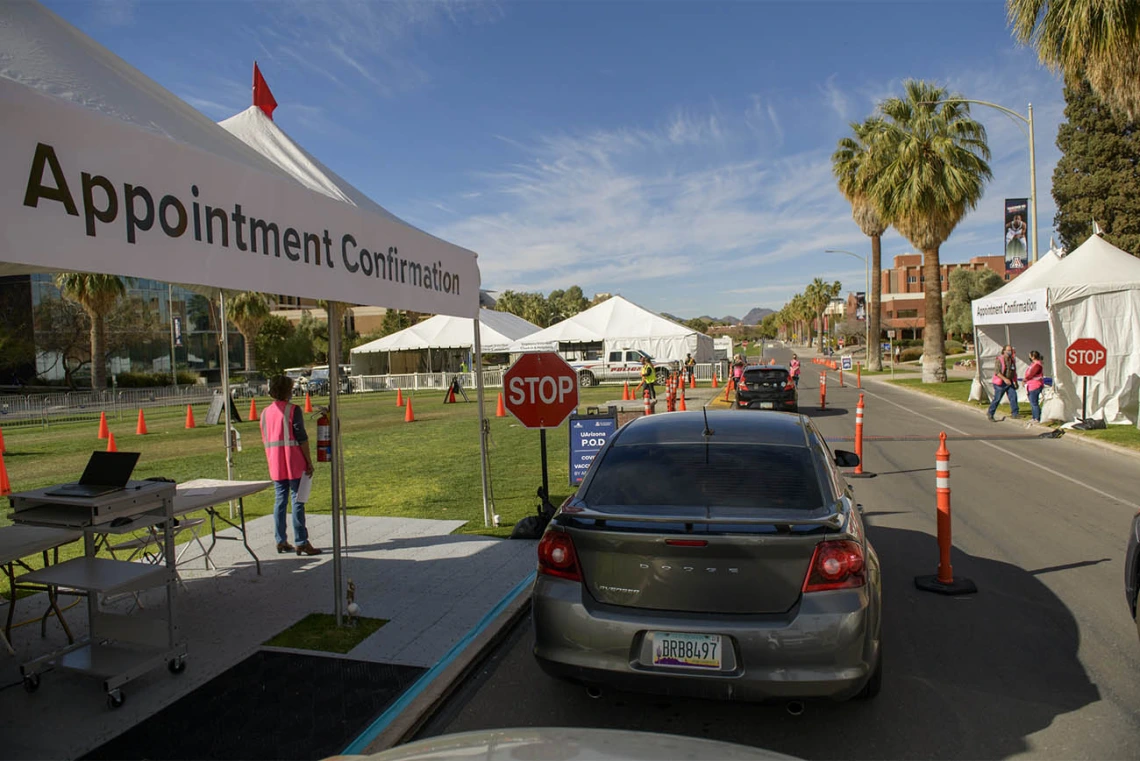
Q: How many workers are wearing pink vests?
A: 5